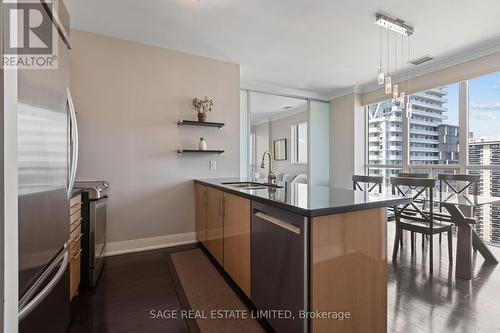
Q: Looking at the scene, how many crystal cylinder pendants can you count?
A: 5